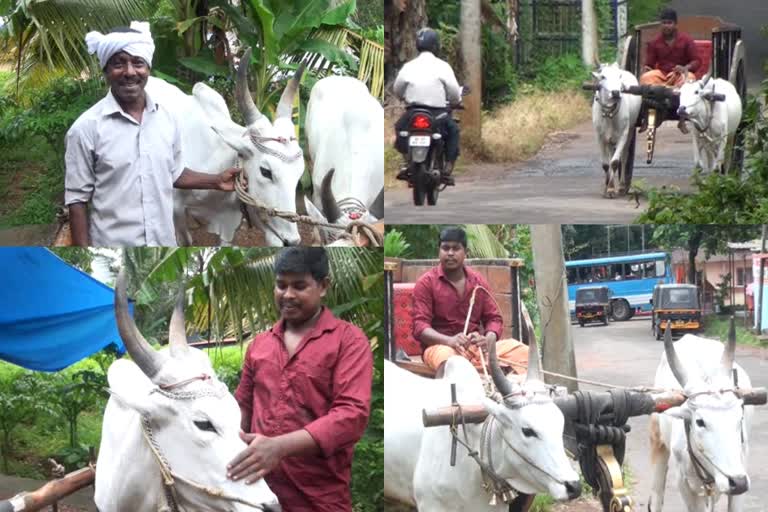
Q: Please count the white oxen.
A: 7